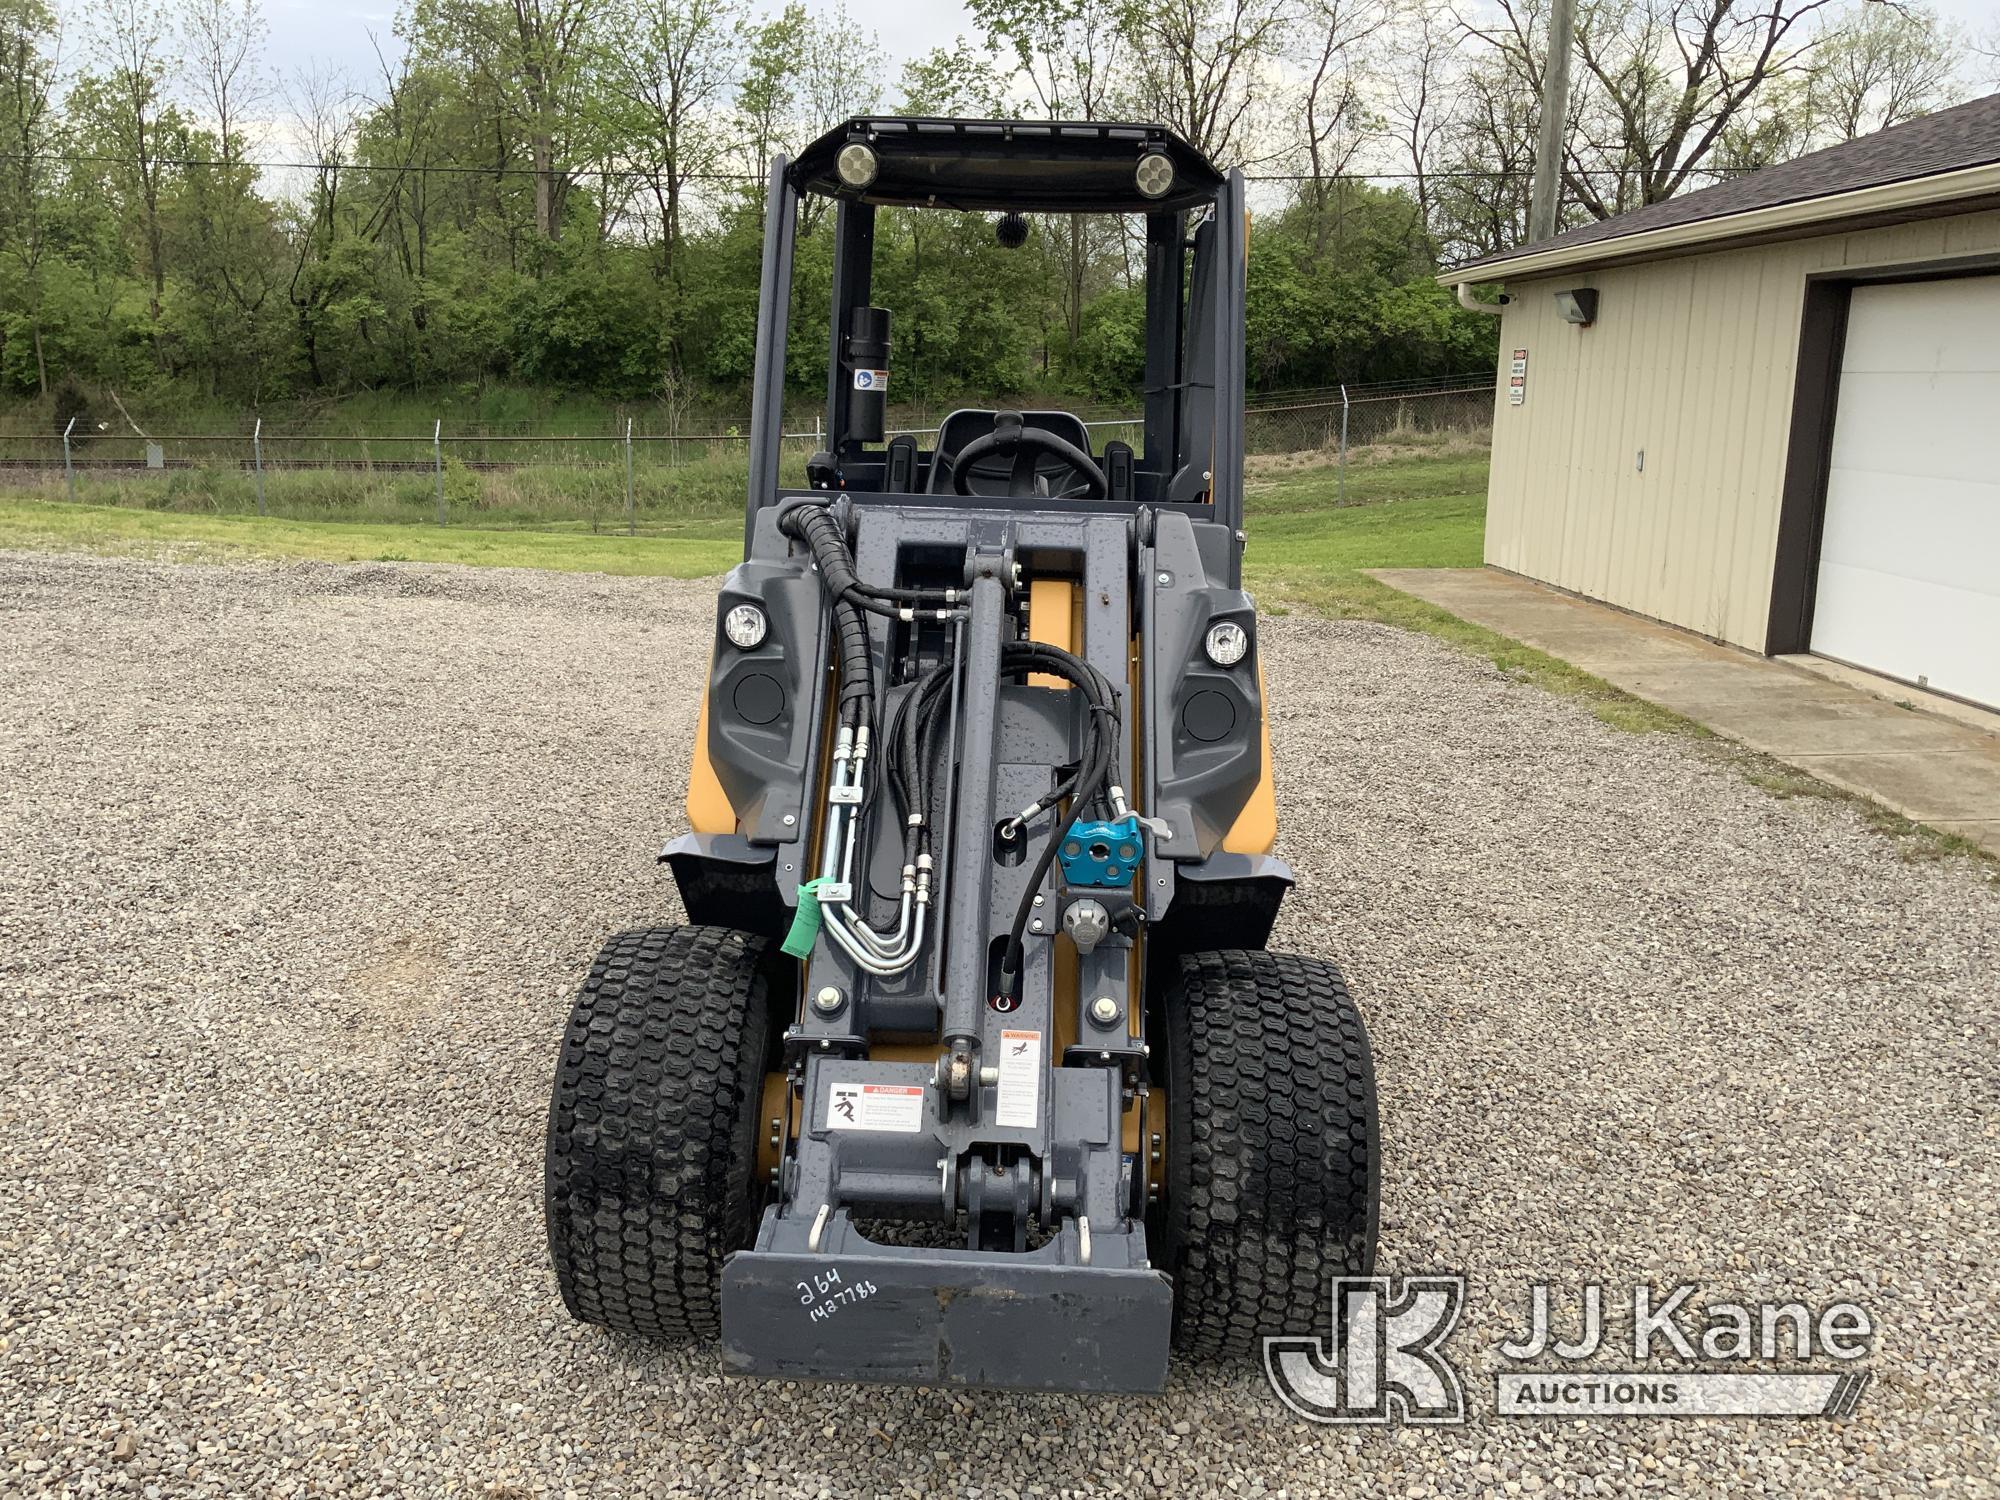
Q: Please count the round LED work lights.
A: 2